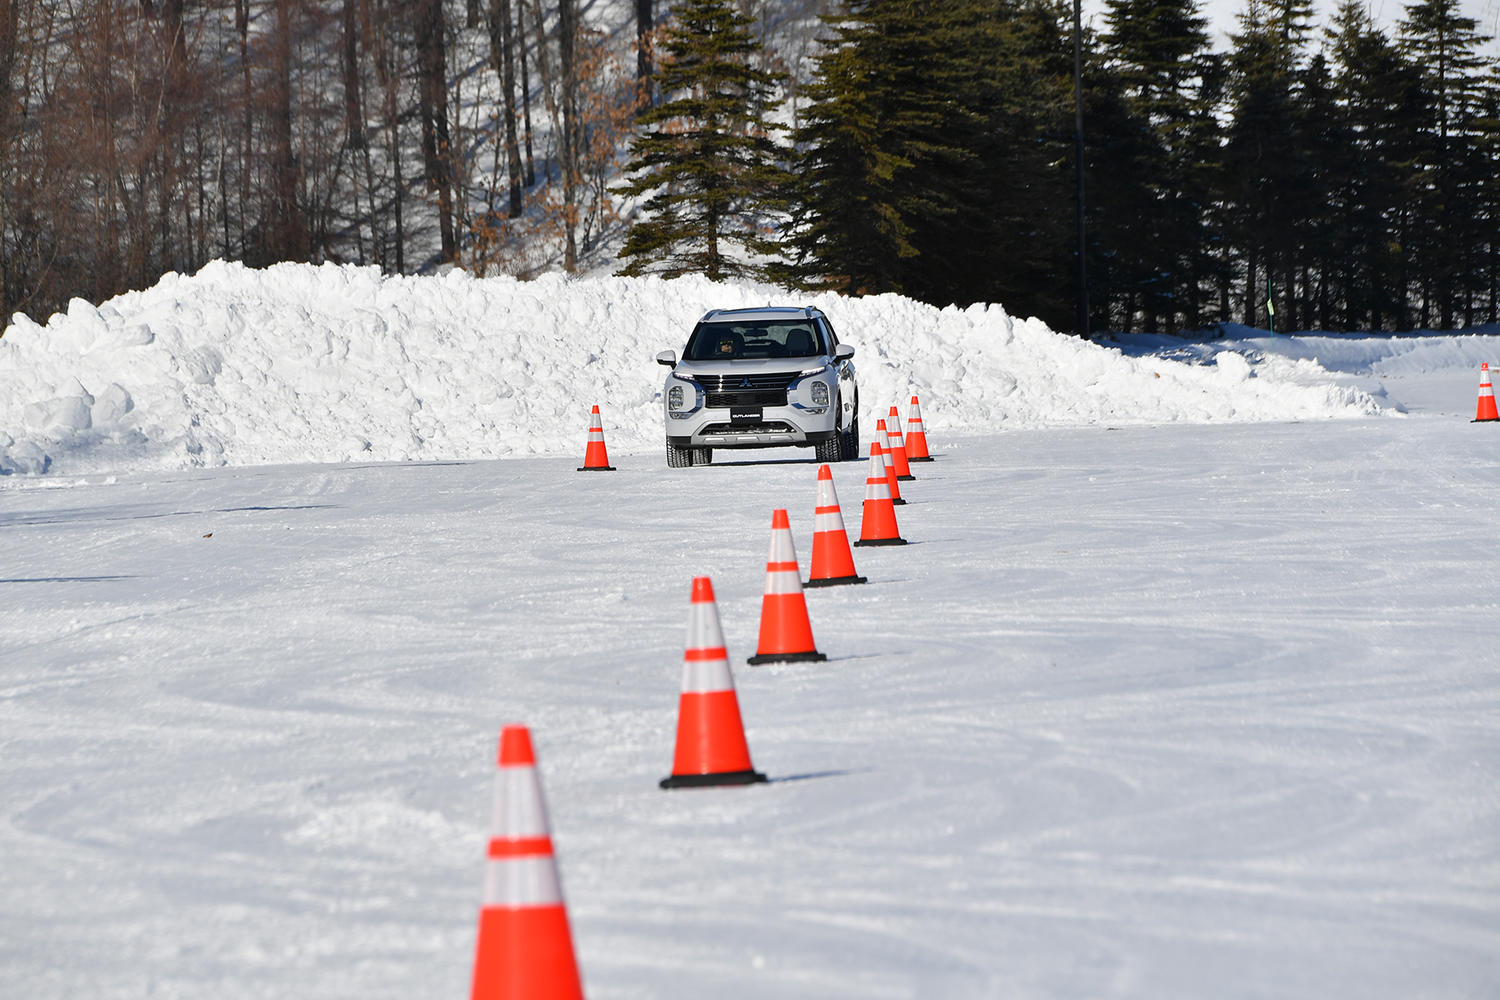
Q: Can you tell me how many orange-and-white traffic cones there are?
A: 10